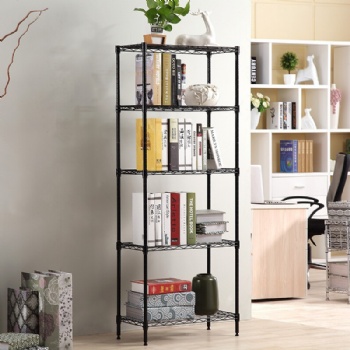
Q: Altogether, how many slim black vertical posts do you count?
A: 4